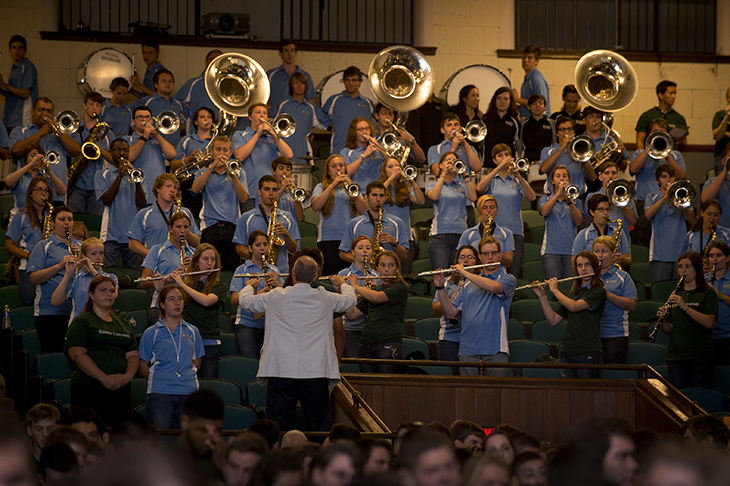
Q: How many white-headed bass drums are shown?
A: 3